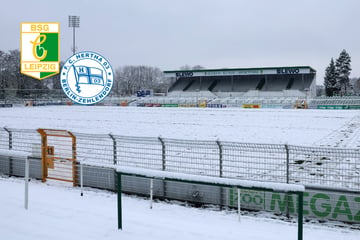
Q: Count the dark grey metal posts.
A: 5